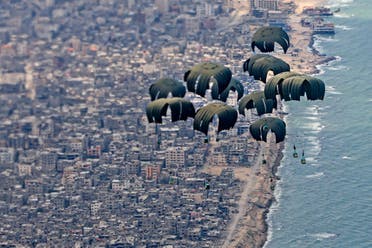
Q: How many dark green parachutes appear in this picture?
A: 11